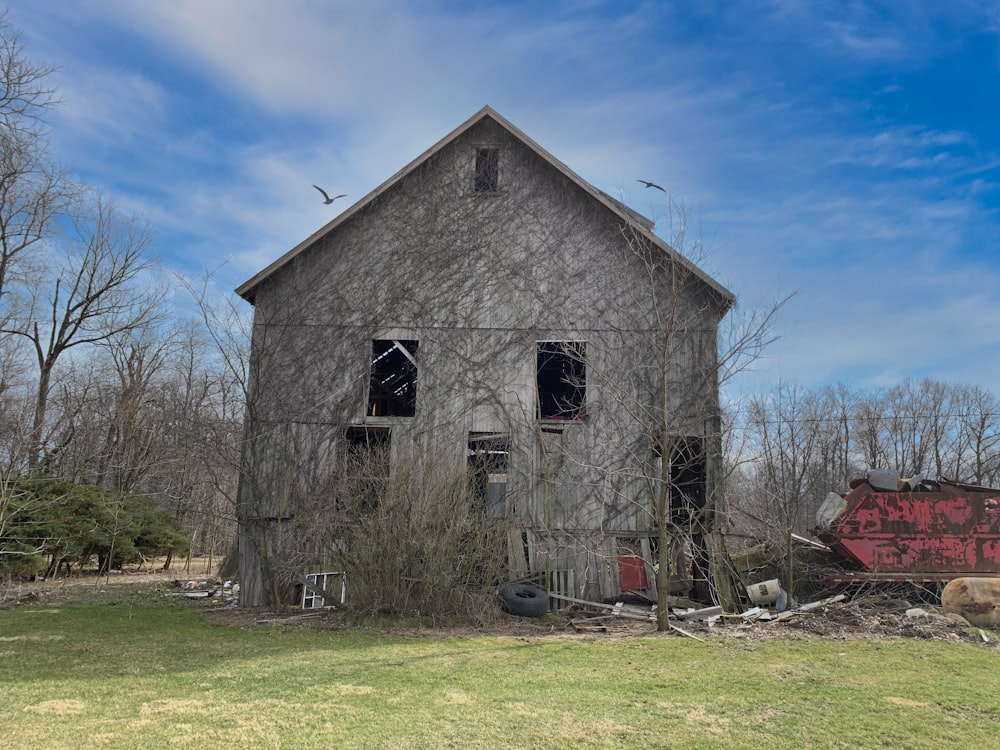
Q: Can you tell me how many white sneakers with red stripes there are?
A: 0